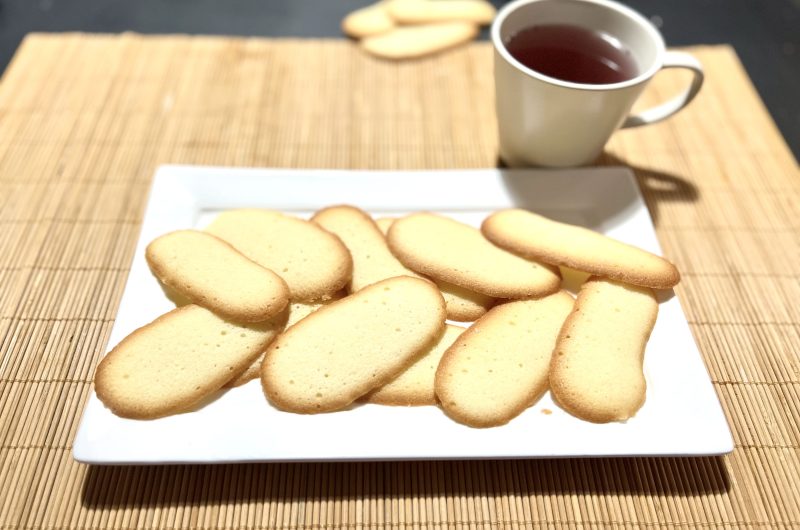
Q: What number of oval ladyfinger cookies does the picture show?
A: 15